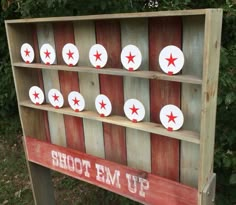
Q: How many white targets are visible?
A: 12